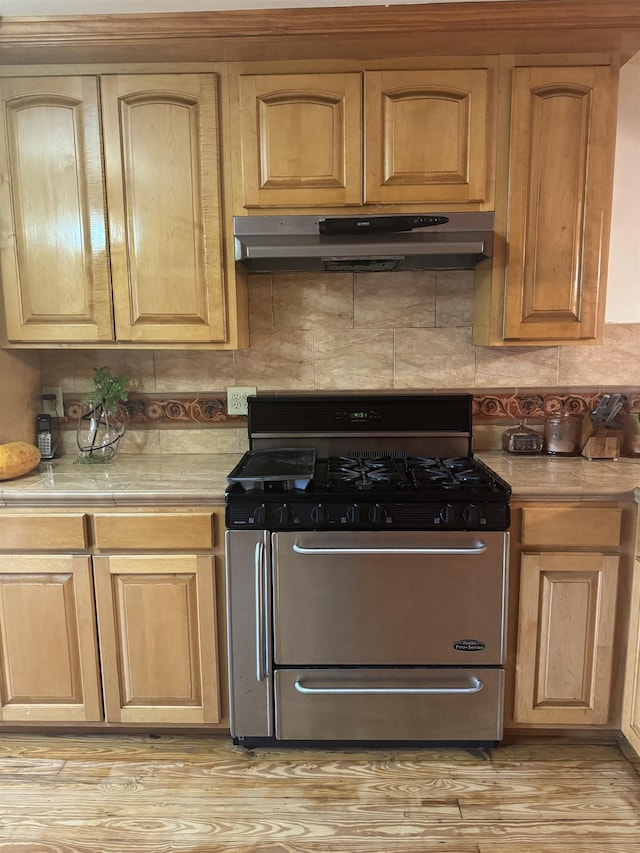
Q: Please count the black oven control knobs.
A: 7